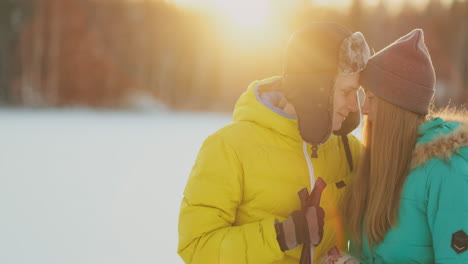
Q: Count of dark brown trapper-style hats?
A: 1